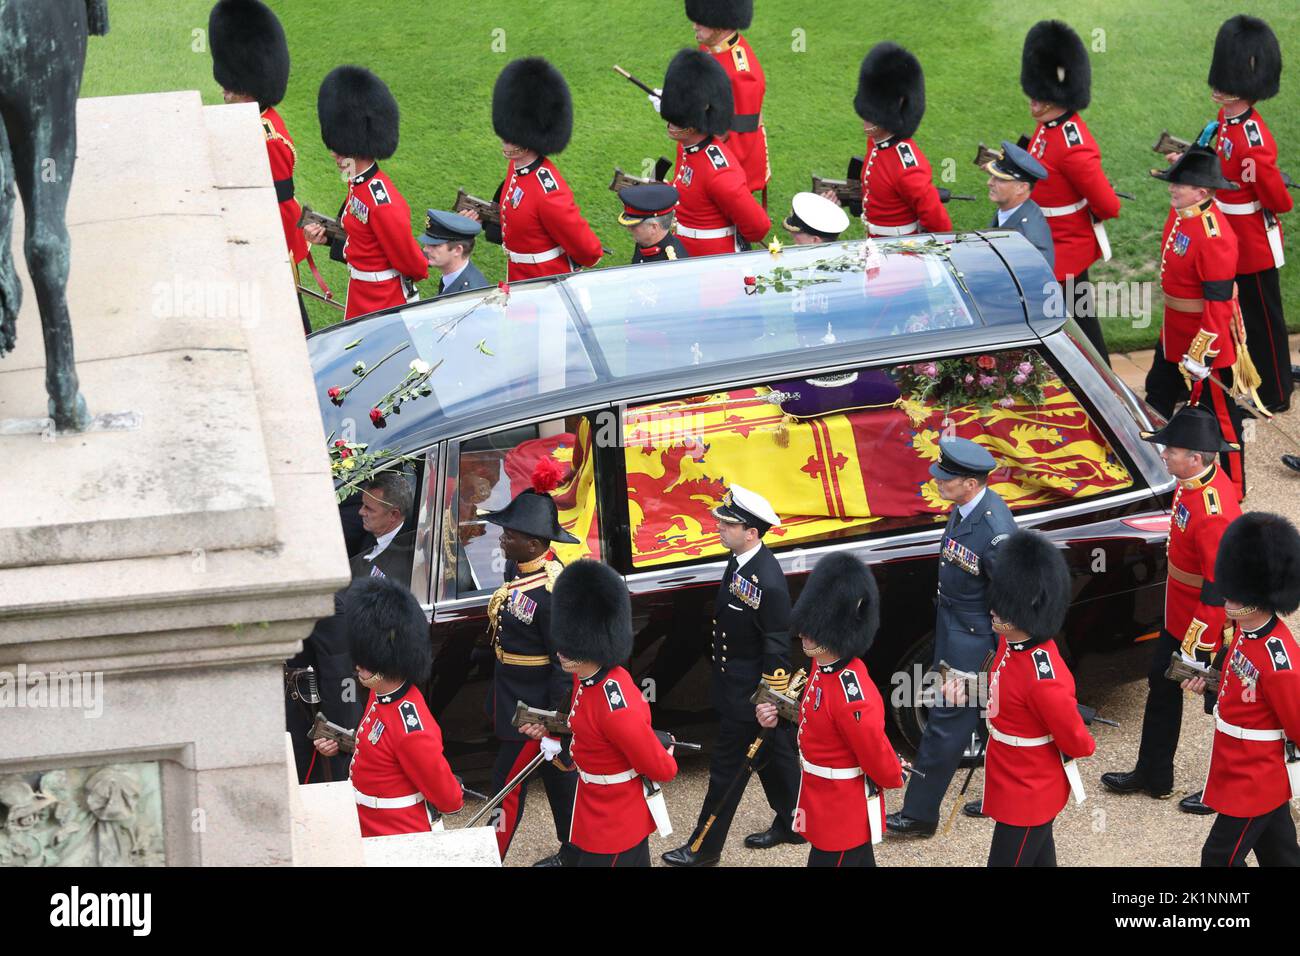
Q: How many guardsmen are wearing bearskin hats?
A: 13